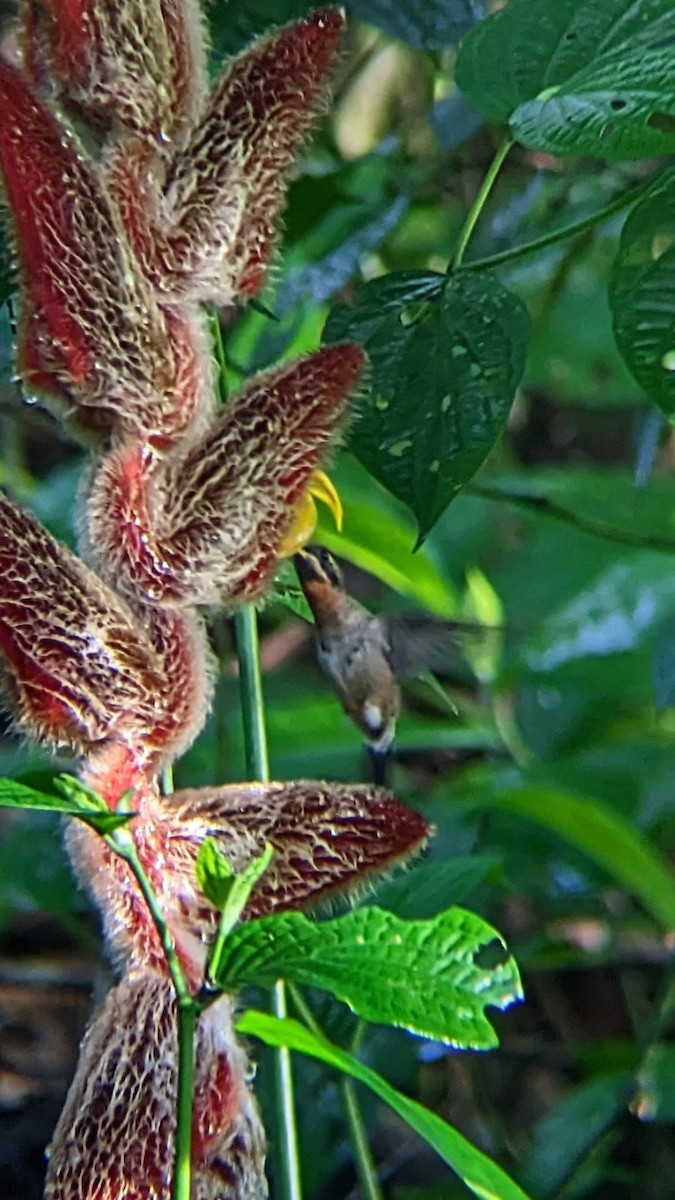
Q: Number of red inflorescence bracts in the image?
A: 7